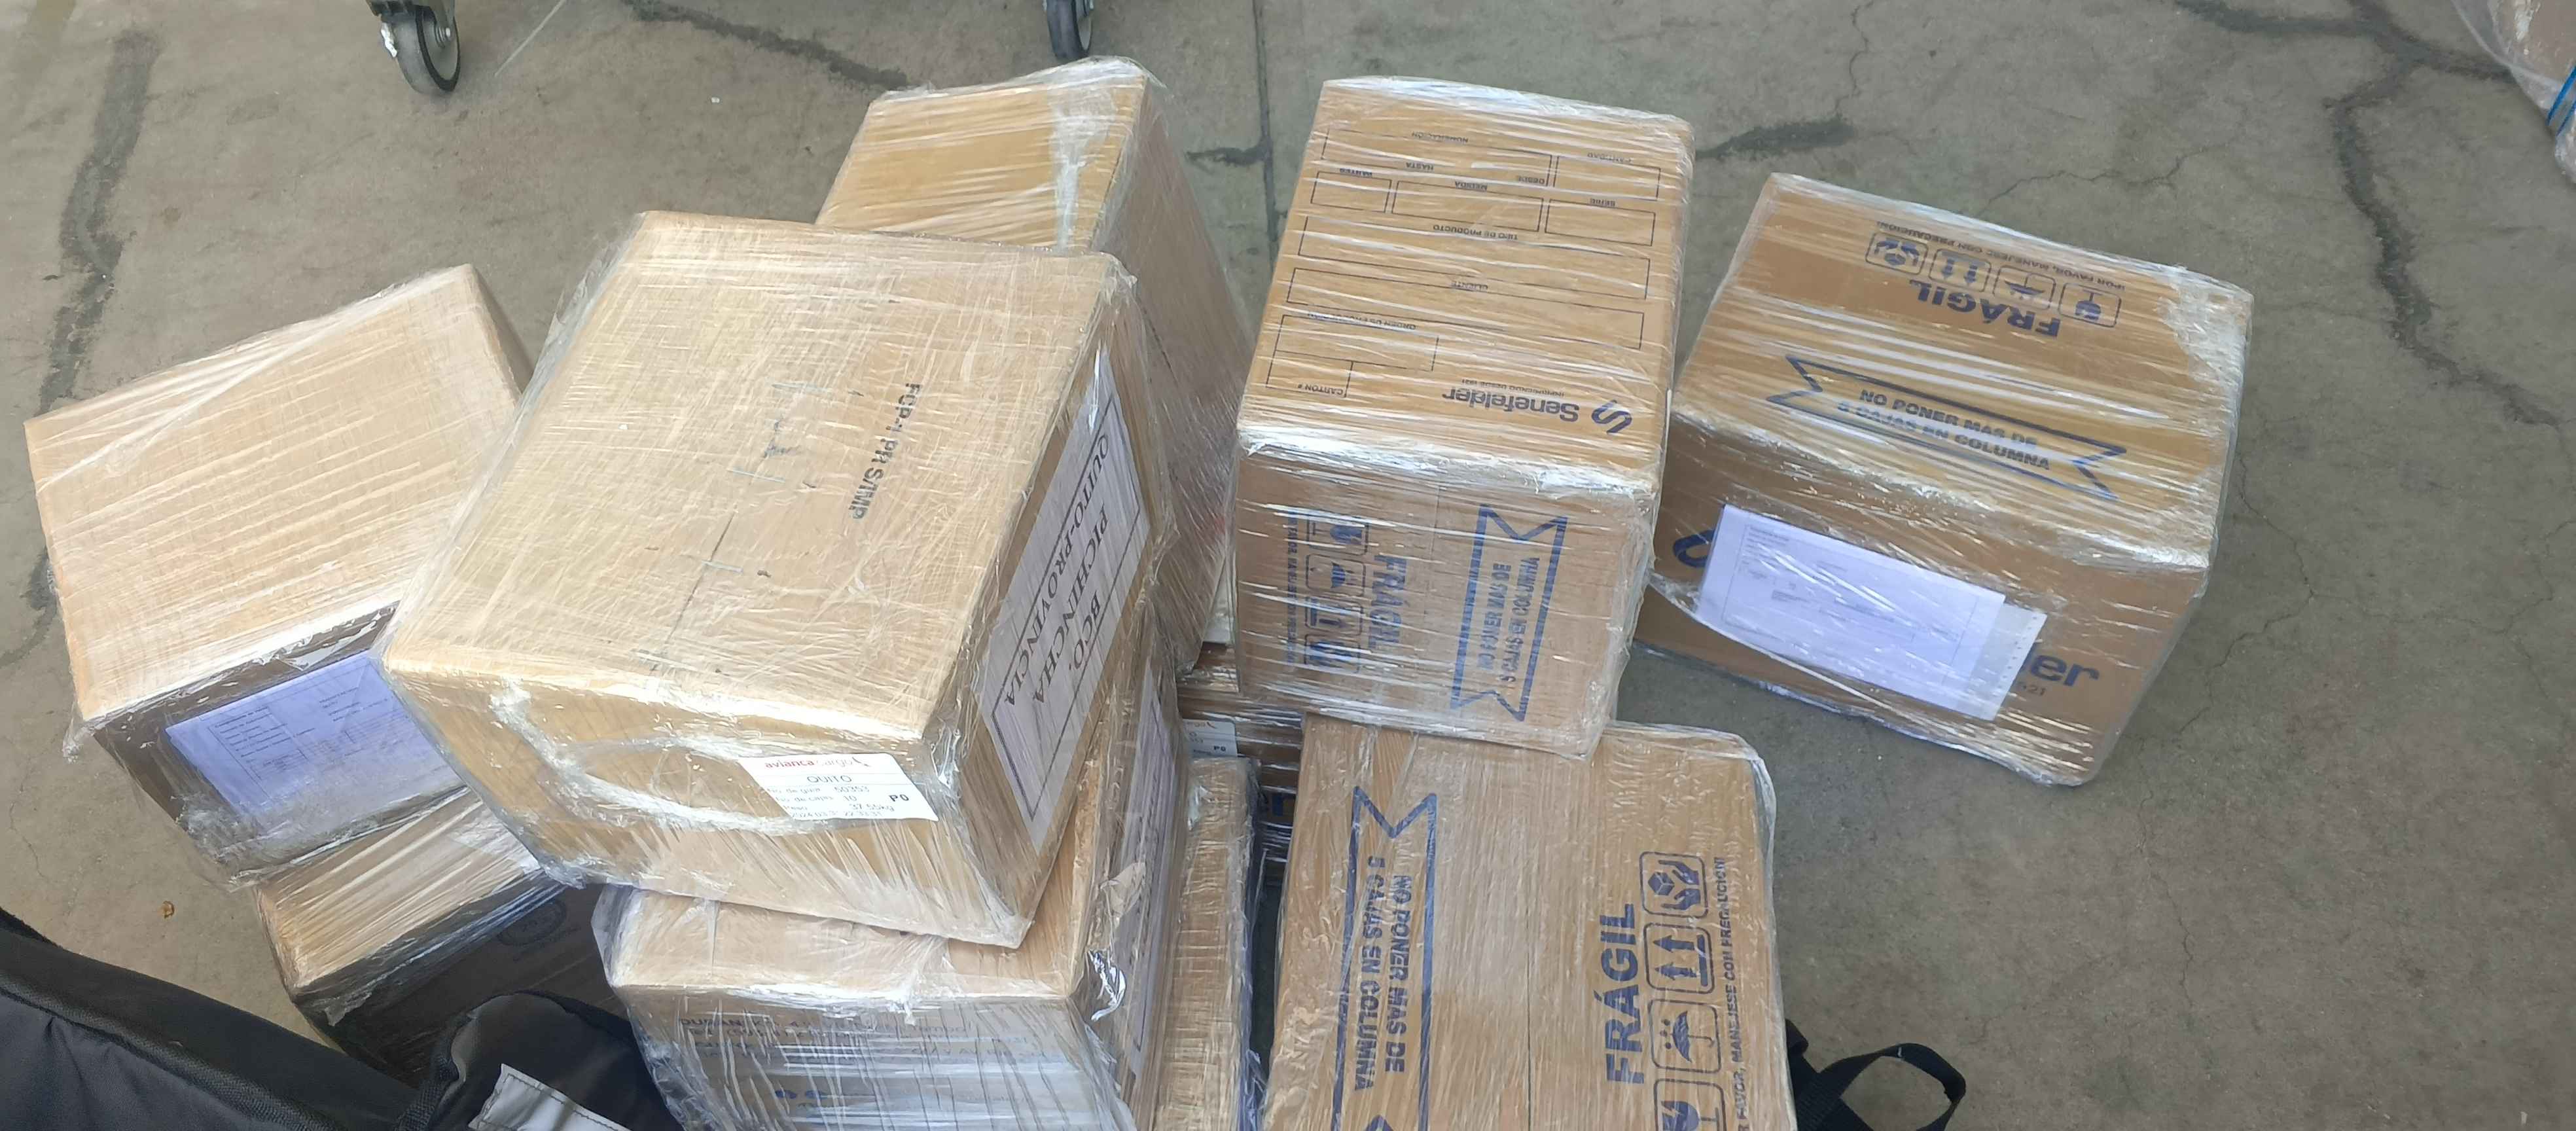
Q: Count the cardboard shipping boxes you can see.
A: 10